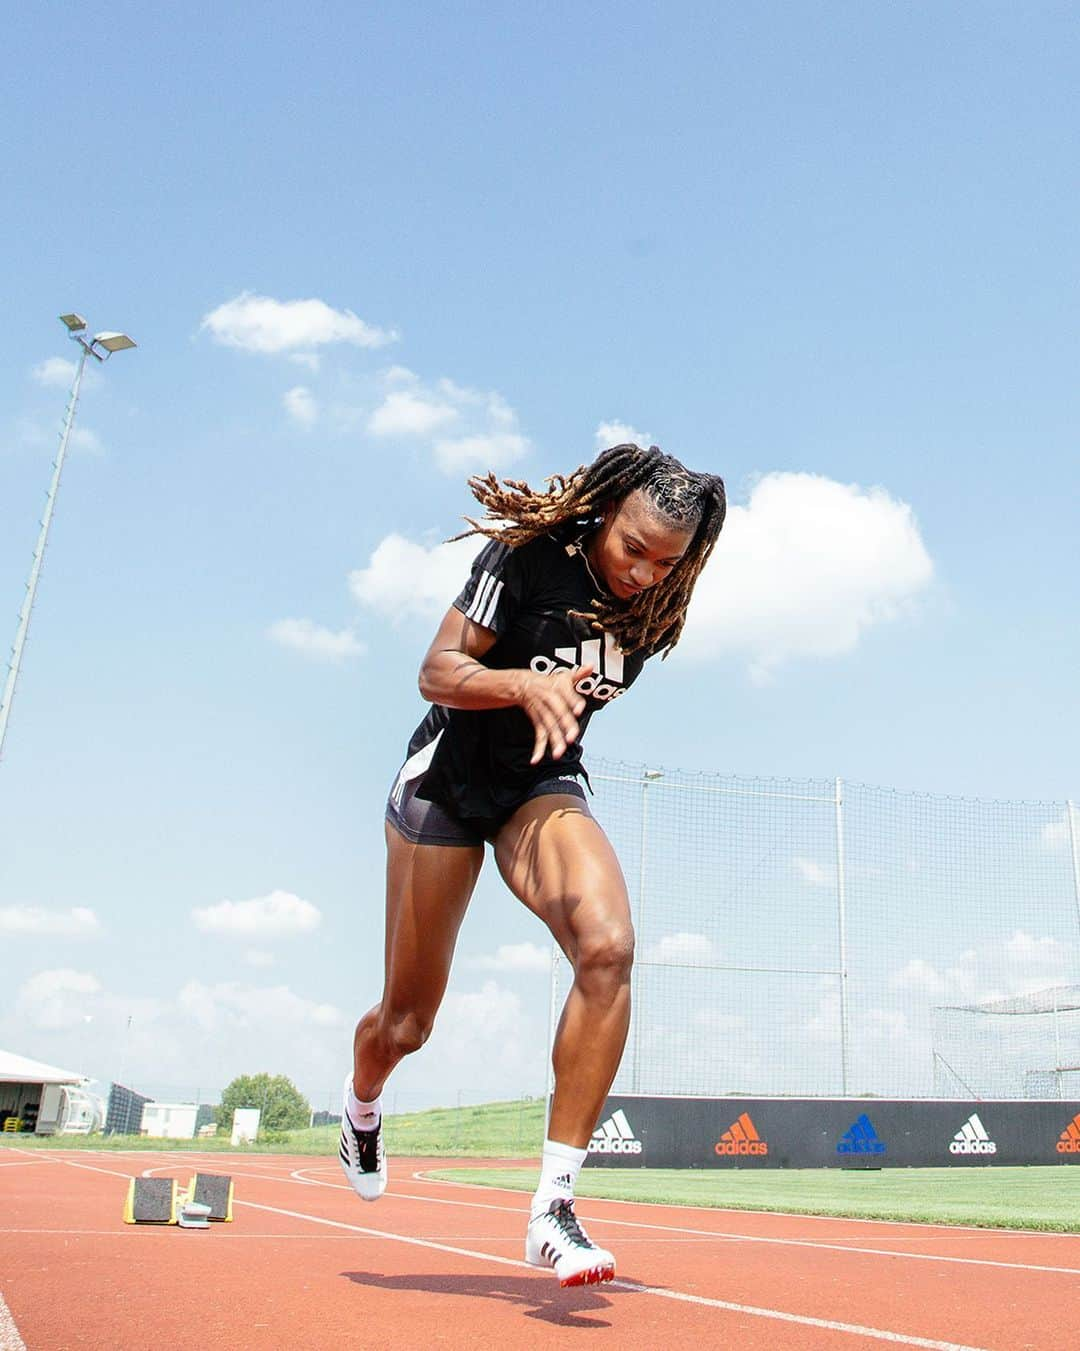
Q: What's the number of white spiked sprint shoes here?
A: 2